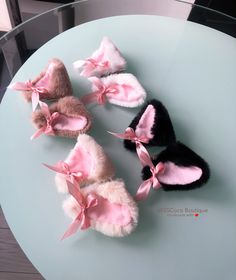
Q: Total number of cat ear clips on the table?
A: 8